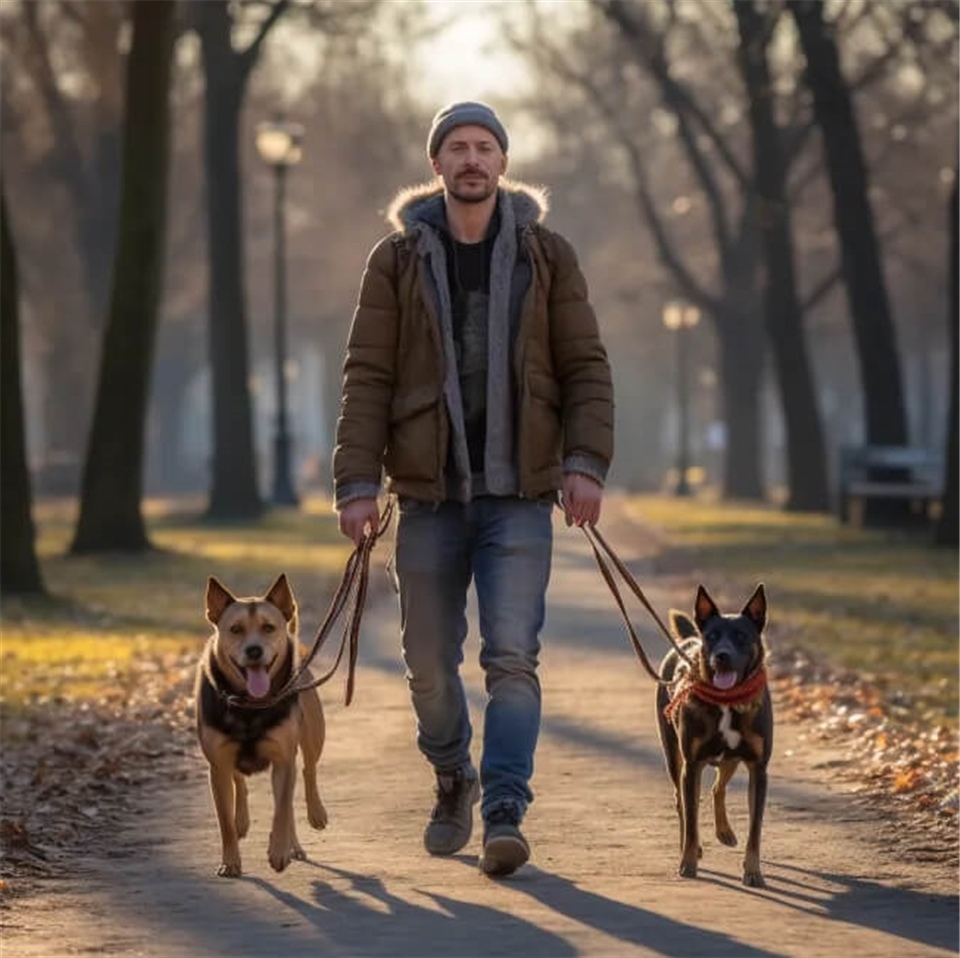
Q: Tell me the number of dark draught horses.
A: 0